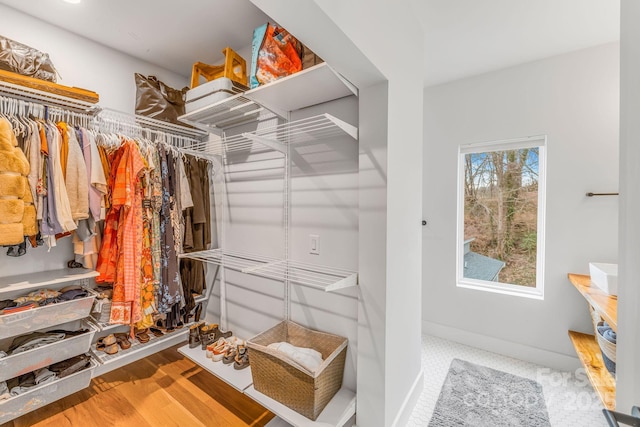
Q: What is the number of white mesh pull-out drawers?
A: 3